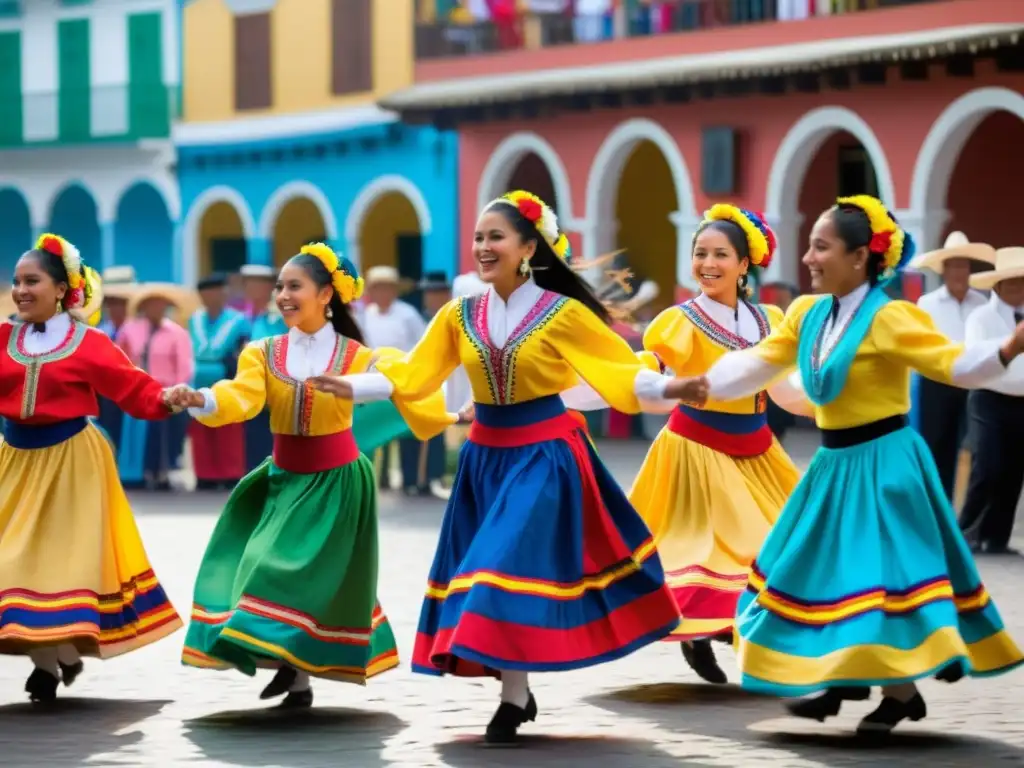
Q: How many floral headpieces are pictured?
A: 5